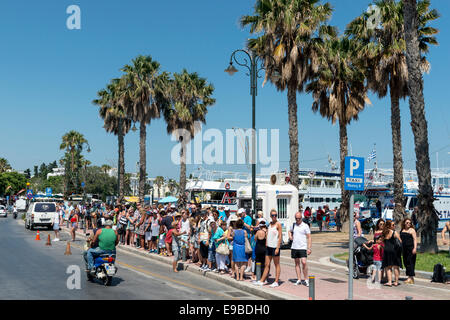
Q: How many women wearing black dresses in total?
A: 3